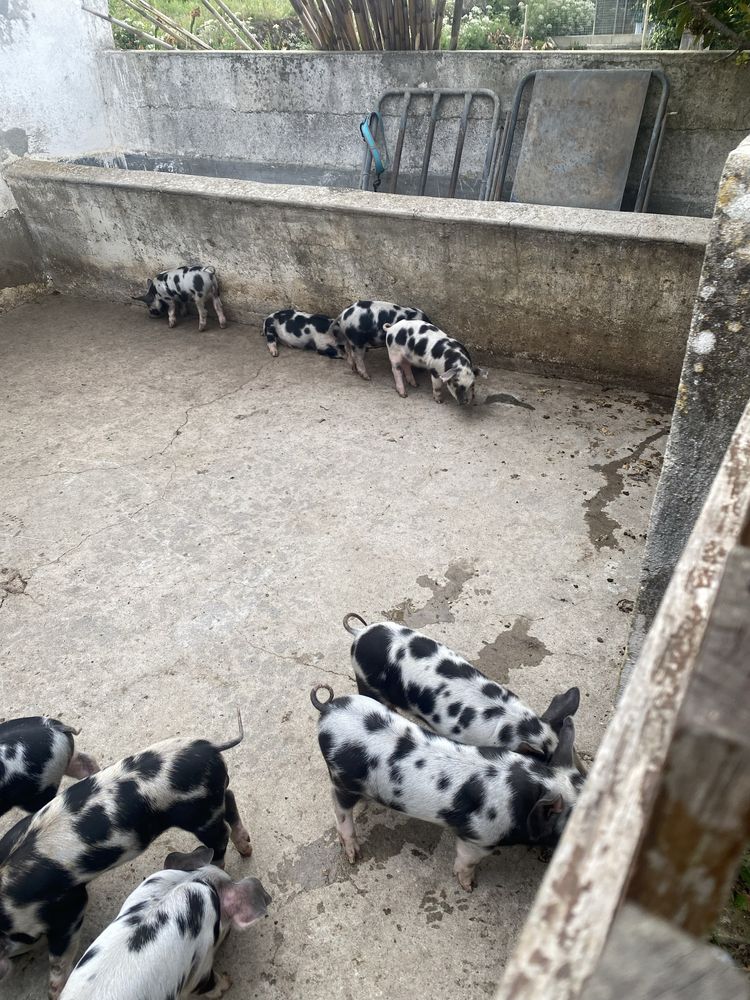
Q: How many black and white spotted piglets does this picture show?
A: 9